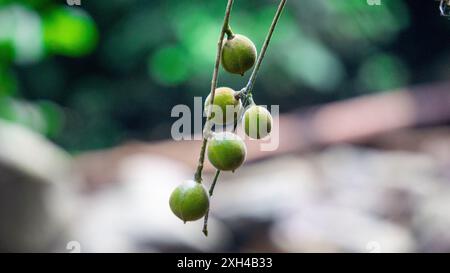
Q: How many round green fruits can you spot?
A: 5